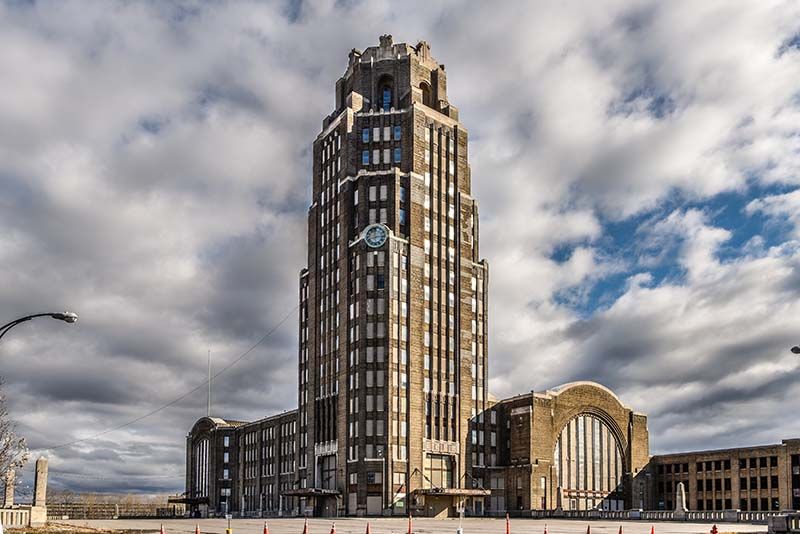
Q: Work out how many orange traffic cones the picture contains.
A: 12